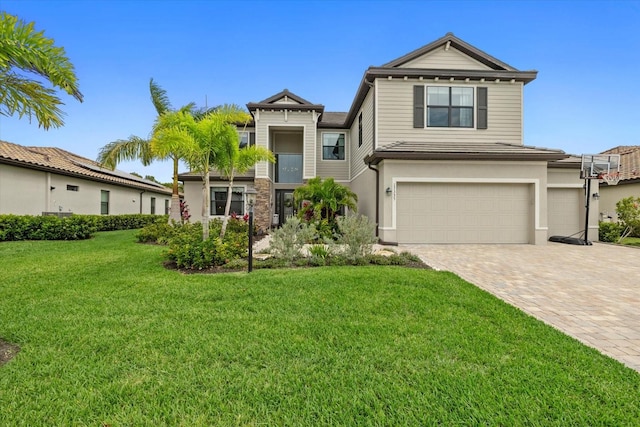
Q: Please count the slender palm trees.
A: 3